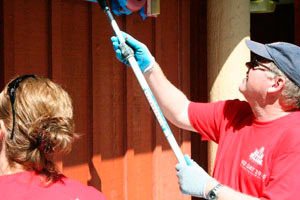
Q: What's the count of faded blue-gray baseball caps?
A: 1